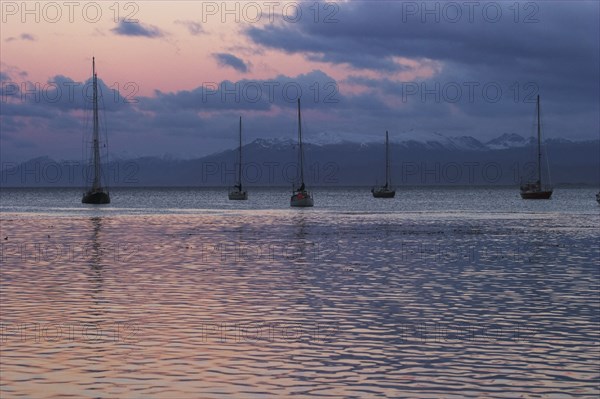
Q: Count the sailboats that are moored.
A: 5